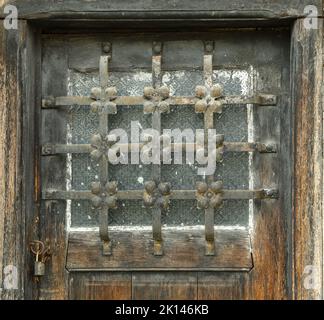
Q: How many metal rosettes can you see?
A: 9